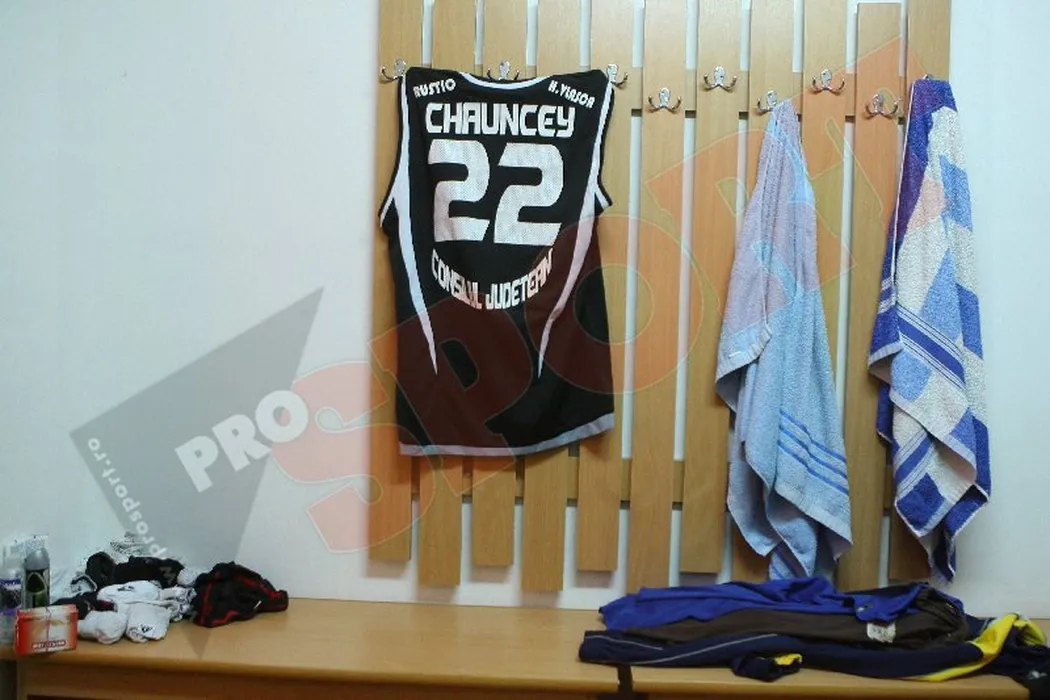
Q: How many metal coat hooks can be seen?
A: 9